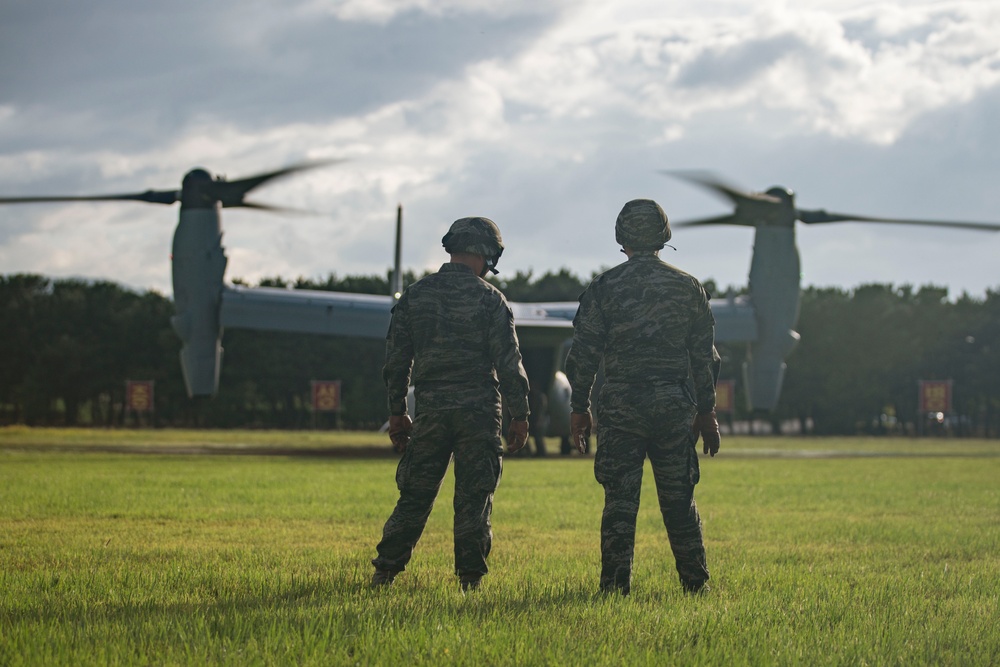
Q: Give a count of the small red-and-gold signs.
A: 4